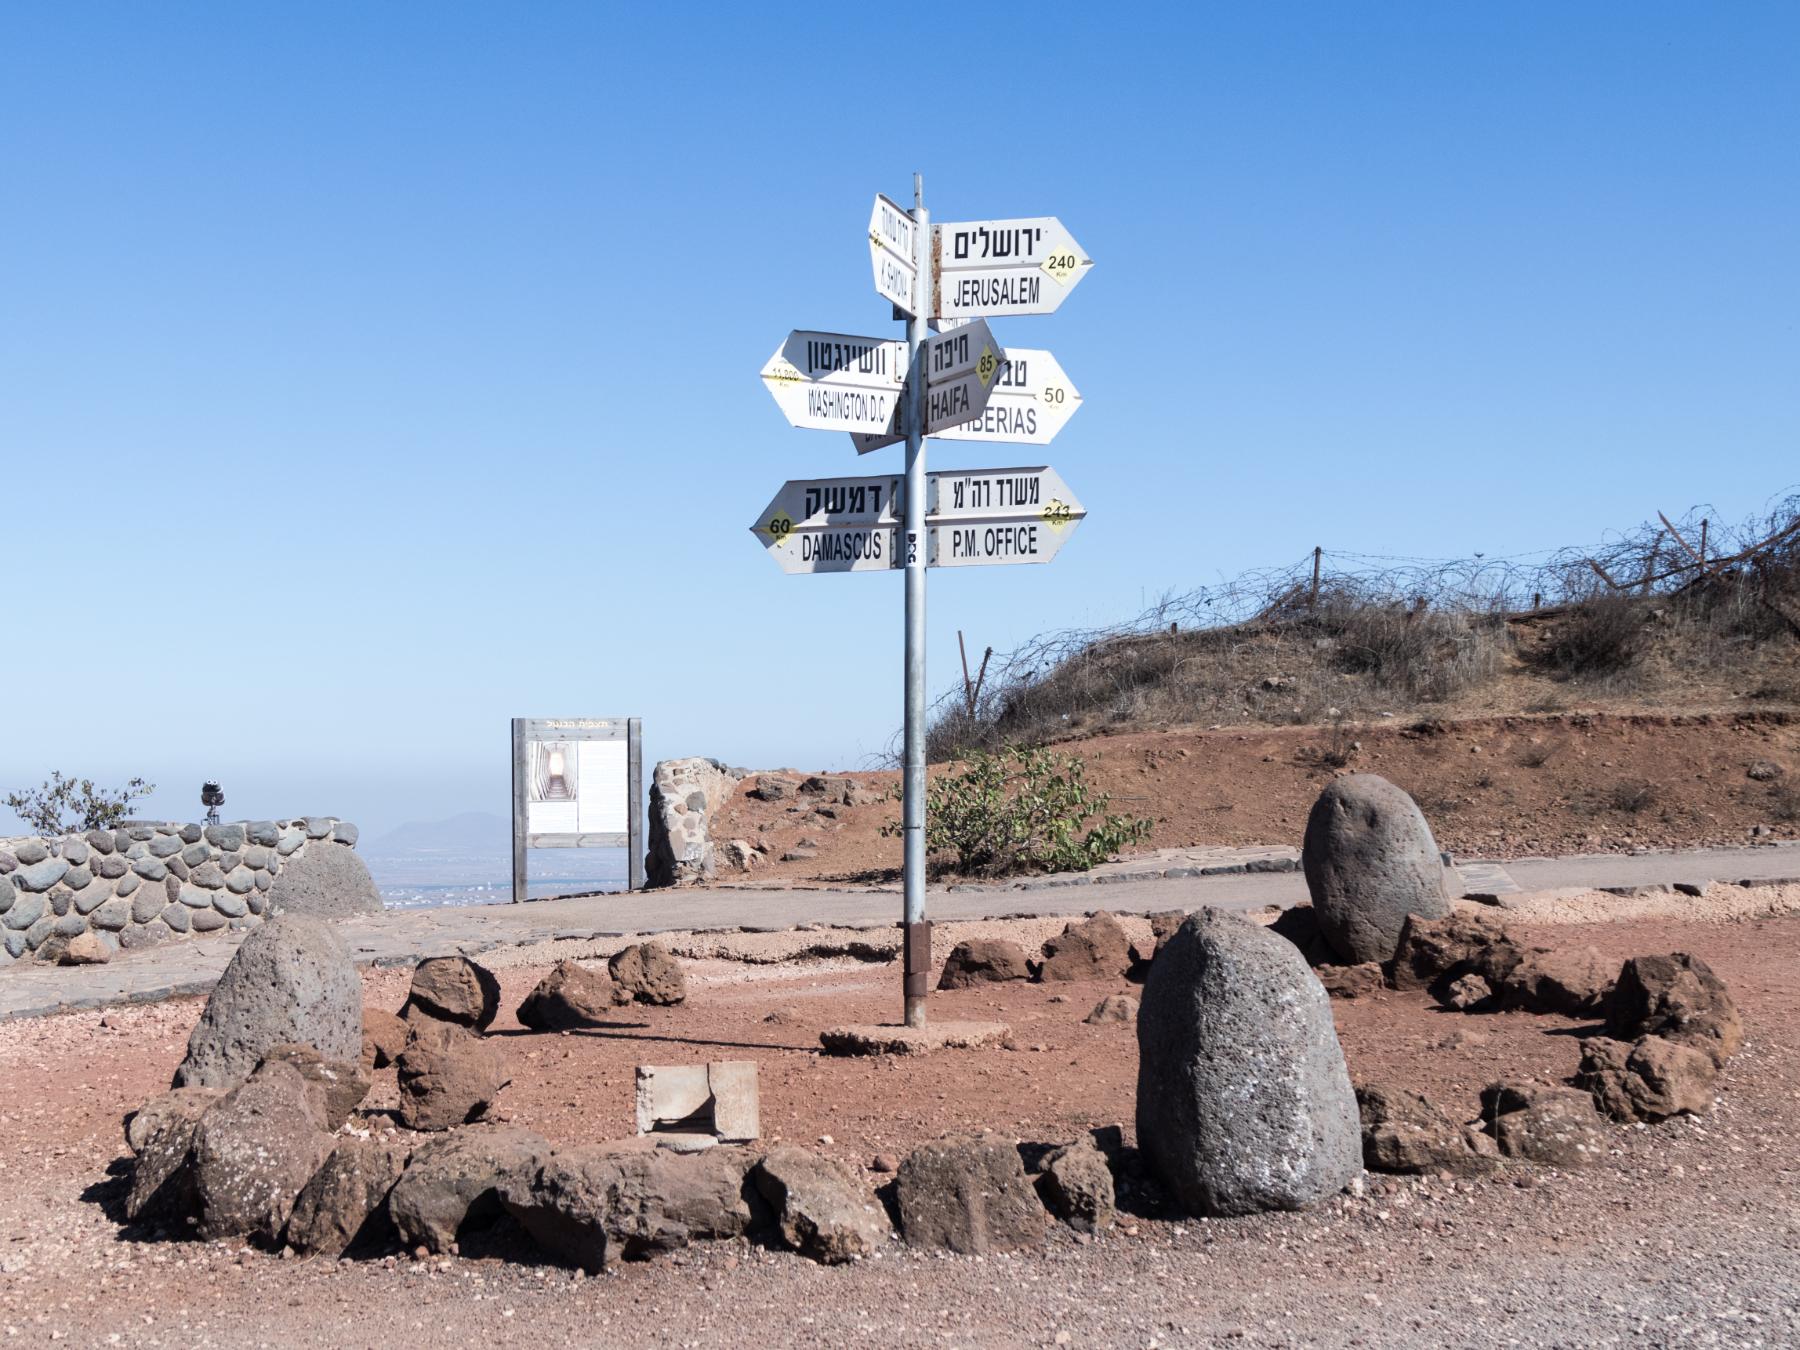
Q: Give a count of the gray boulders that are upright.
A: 3